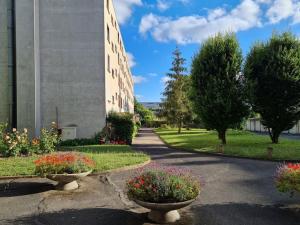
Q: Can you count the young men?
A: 0